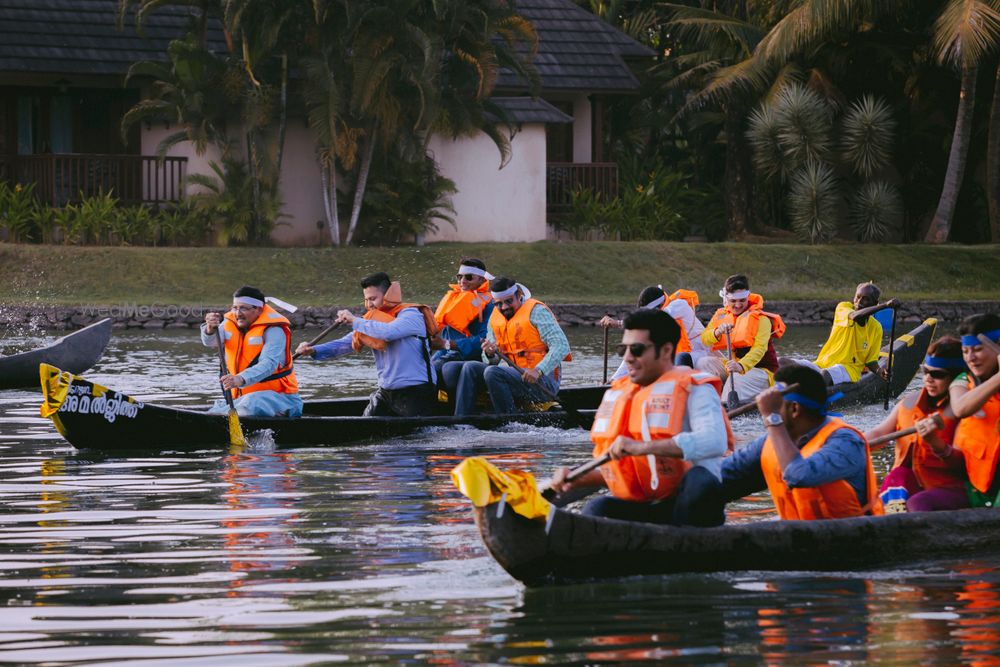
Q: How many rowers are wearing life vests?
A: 10